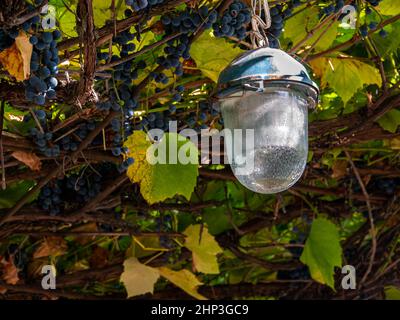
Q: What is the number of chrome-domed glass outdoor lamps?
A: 1